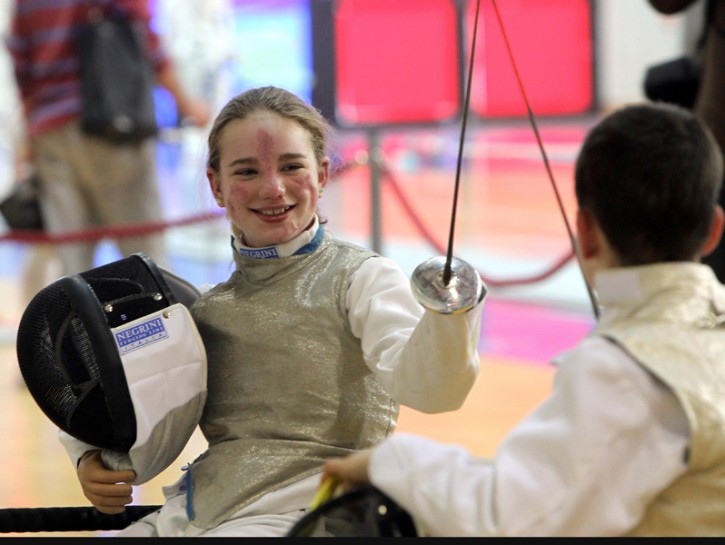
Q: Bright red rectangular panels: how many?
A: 2